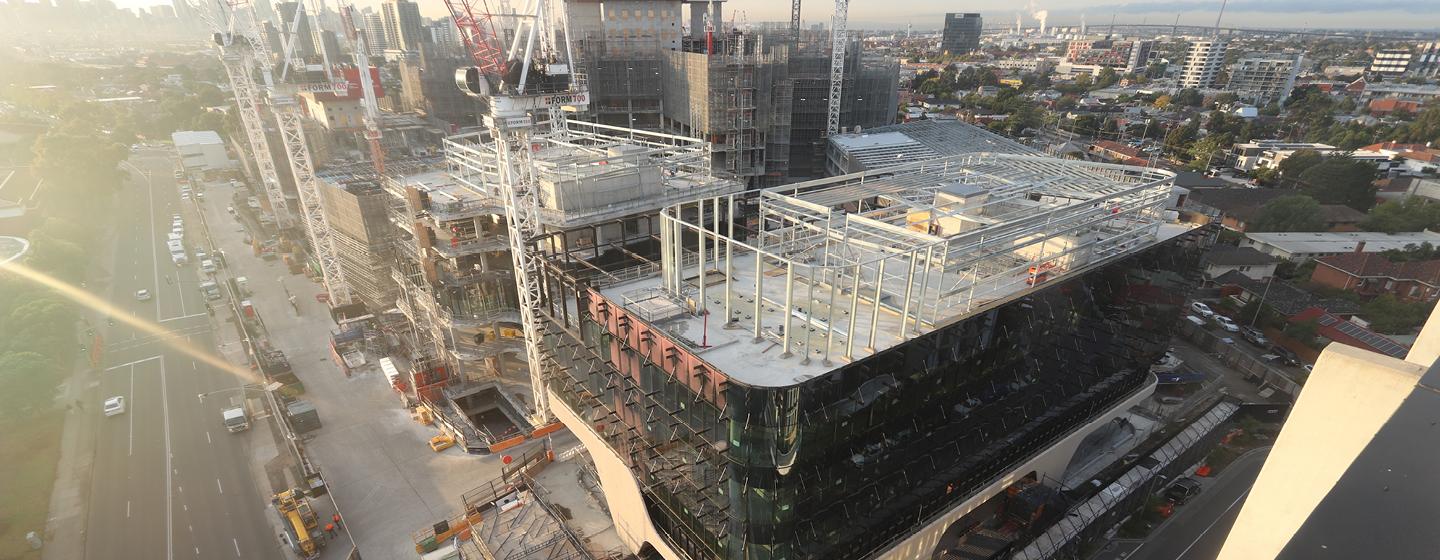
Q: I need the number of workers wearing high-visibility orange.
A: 2